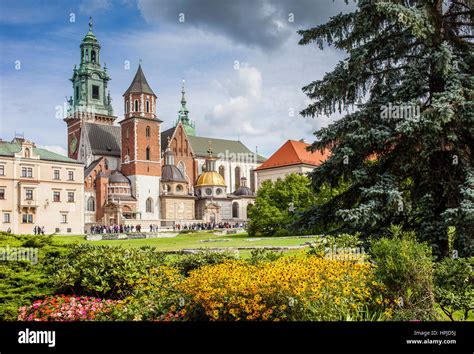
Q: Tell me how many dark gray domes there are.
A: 3